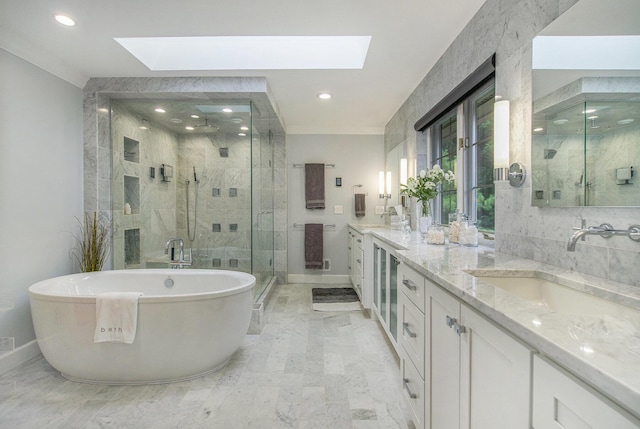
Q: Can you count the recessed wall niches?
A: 3